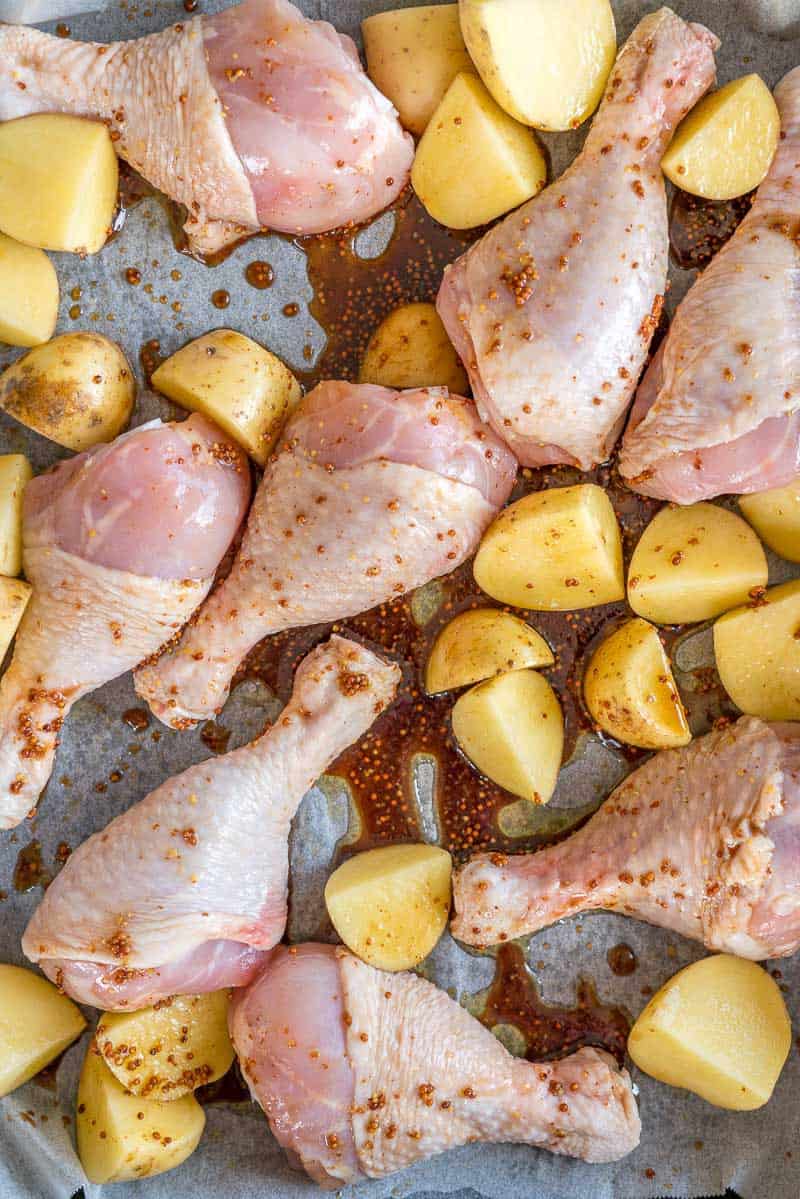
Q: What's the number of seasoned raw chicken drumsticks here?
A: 8